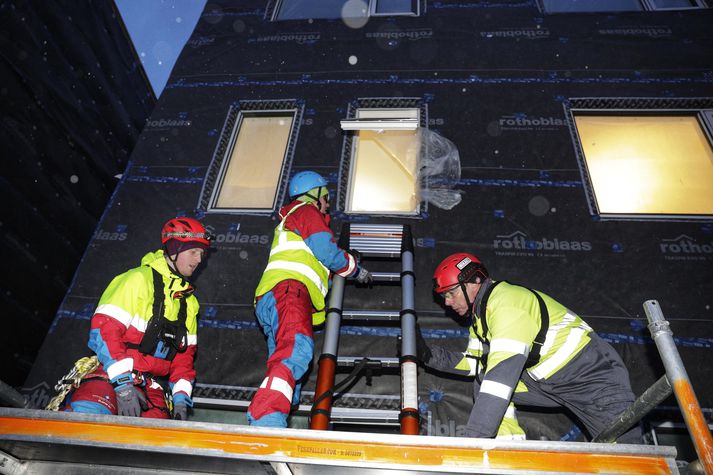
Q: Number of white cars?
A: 0